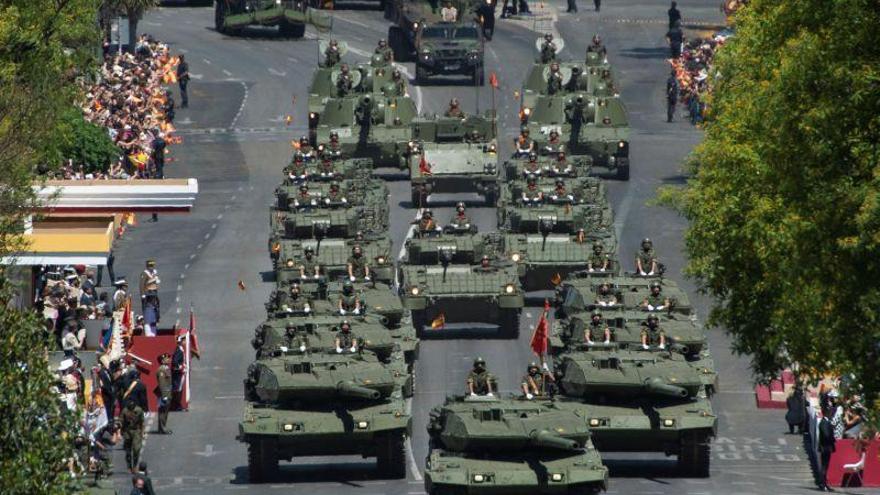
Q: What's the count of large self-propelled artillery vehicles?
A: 4